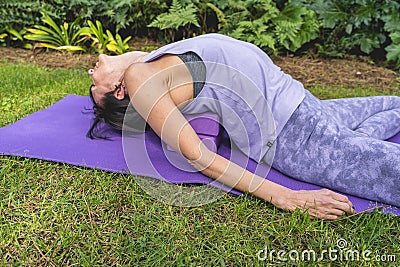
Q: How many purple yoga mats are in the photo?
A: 1